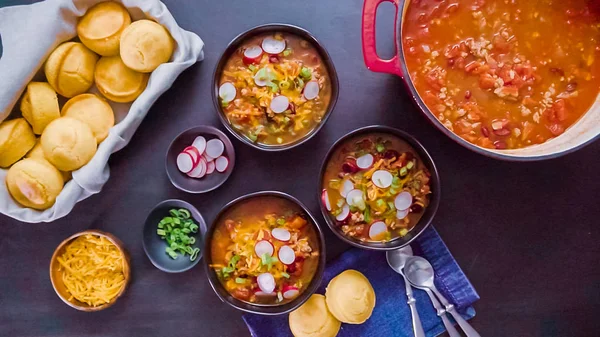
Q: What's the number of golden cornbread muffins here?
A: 12